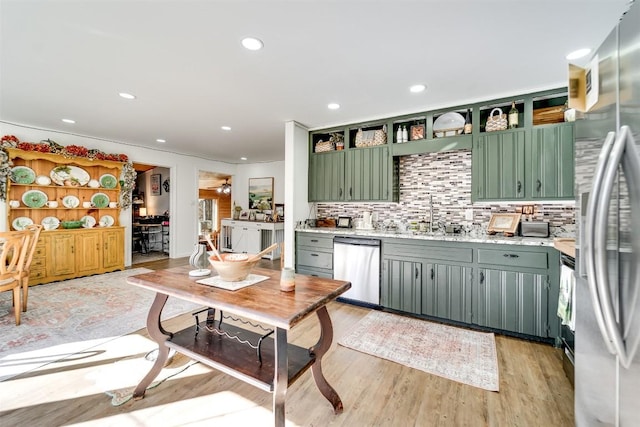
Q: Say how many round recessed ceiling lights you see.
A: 9